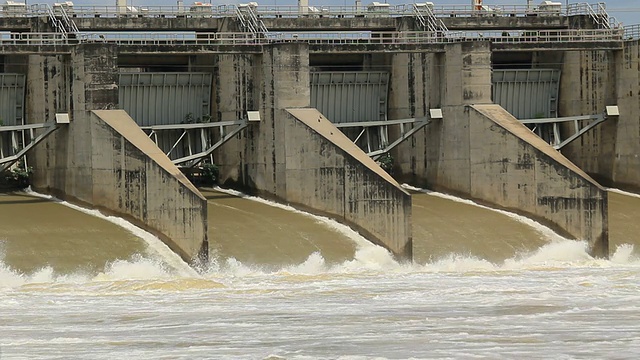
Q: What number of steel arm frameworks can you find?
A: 4